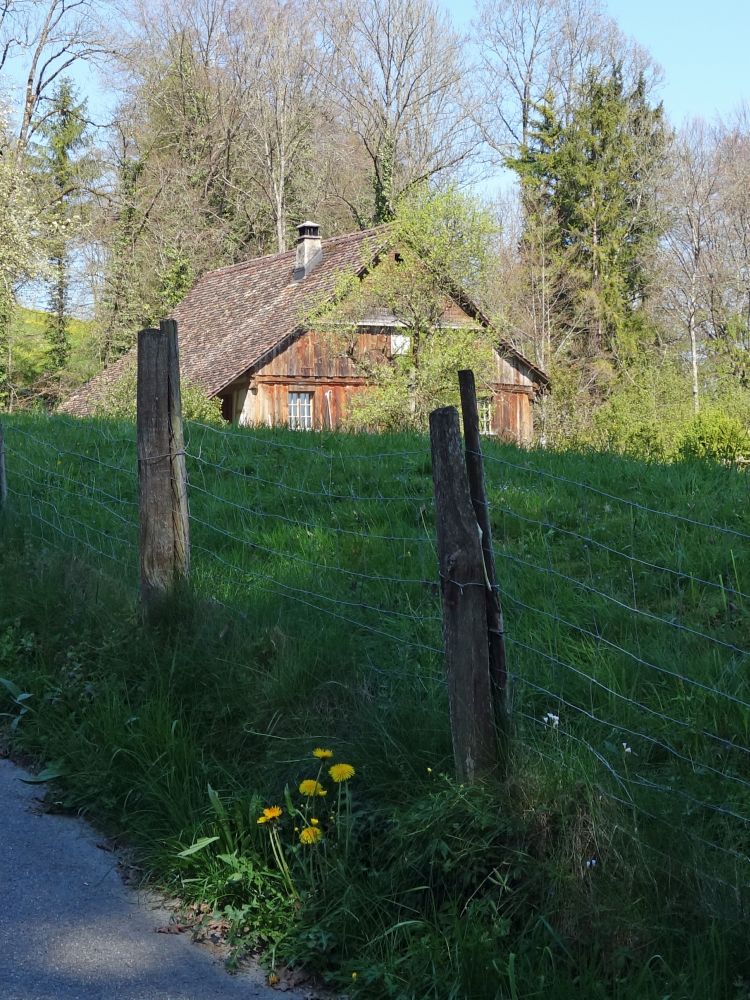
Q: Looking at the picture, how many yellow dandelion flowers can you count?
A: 5